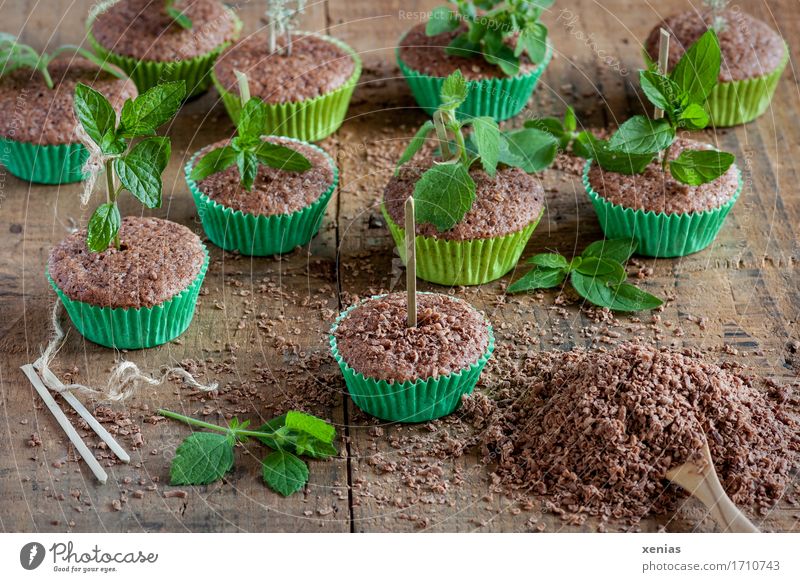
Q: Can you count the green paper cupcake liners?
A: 10